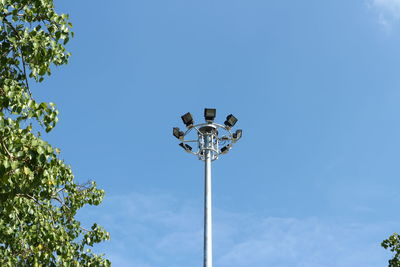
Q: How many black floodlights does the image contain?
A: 7